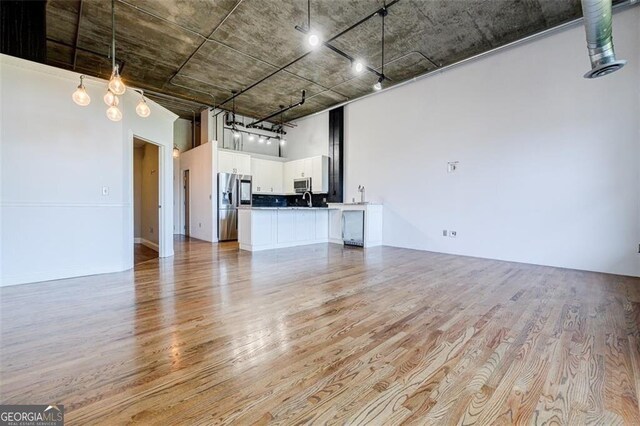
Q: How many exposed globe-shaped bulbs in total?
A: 5